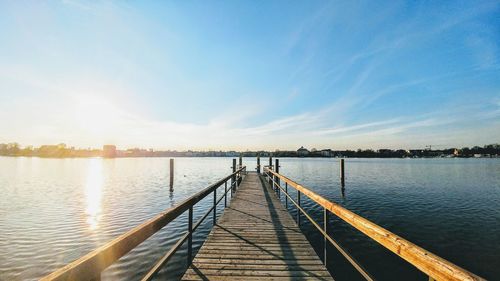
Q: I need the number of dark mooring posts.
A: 7